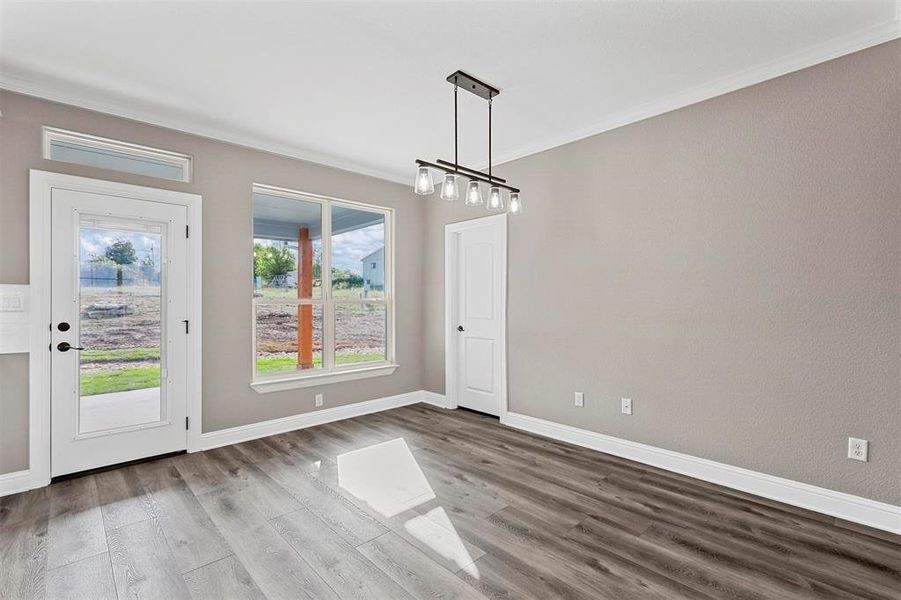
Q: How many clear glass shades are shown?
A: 5